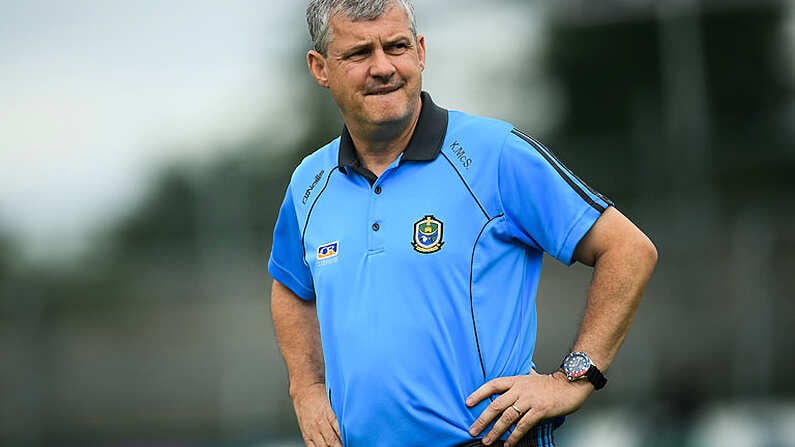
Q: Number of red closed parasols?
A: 0